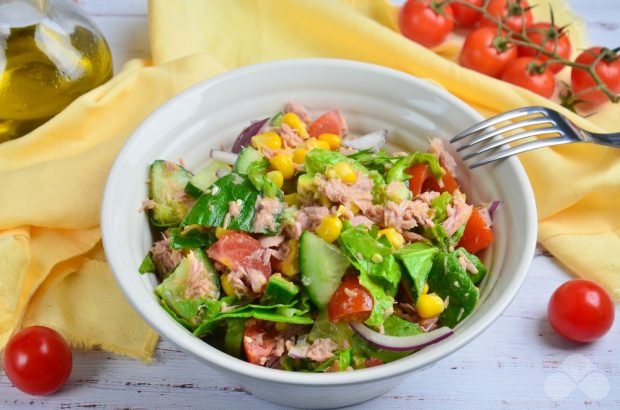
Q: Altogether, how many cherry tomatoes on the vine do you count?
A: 7